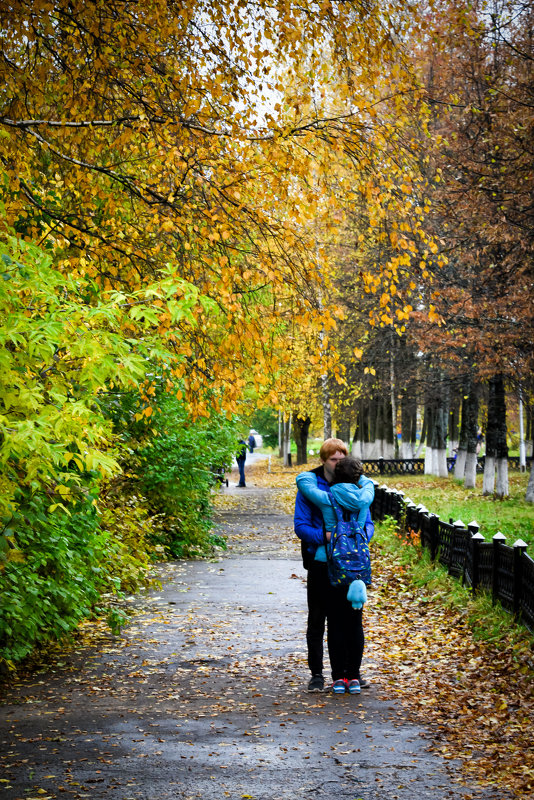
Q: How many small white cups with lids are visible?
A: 0